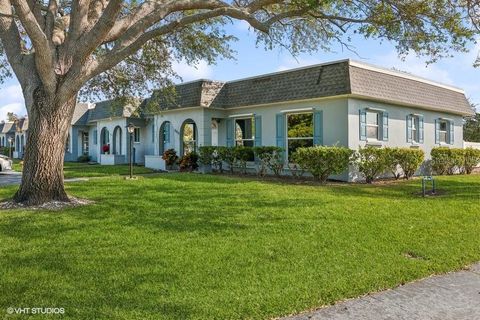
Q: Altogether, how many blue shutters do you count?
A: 10